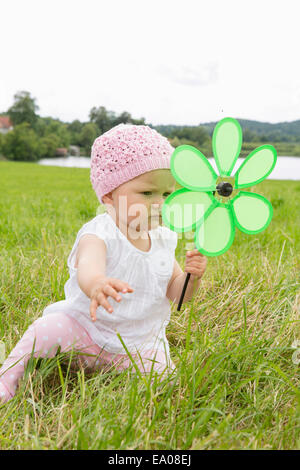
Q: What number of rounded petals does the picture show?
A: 6